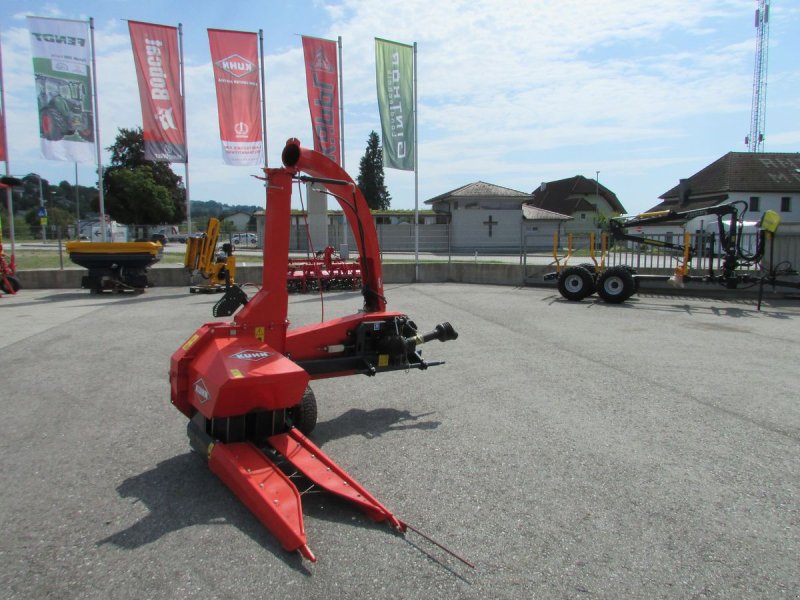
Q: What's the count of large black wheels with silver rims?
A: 2